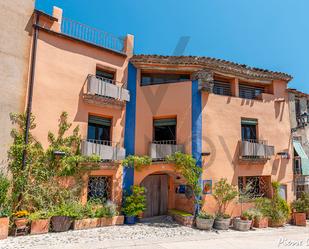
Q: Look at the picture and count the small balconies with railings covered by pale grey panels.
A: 4